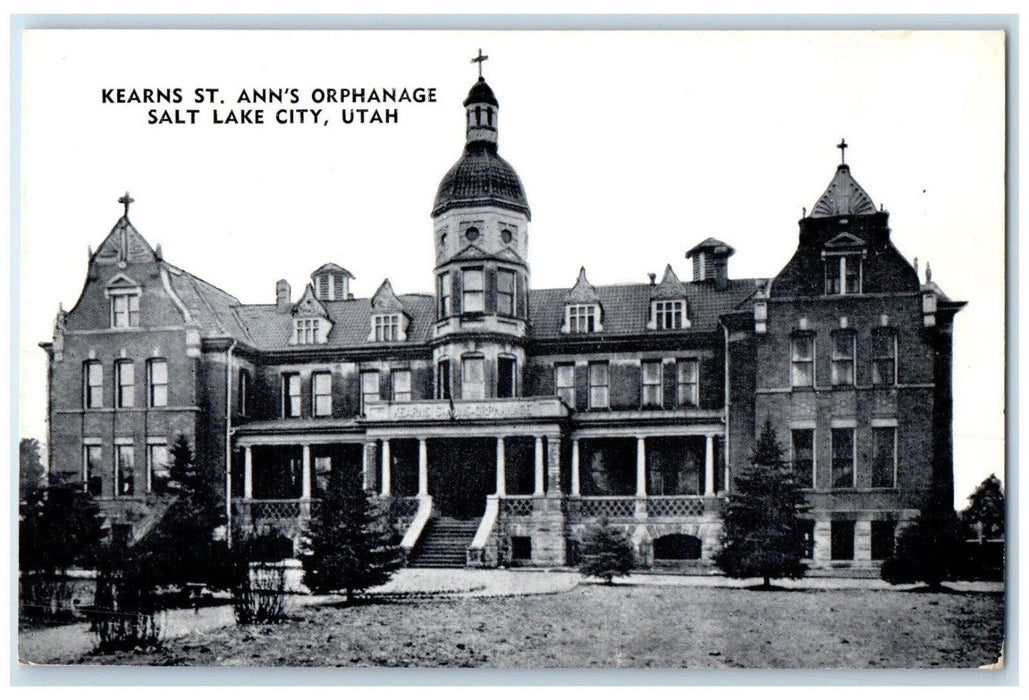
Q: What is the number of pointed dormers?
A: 4